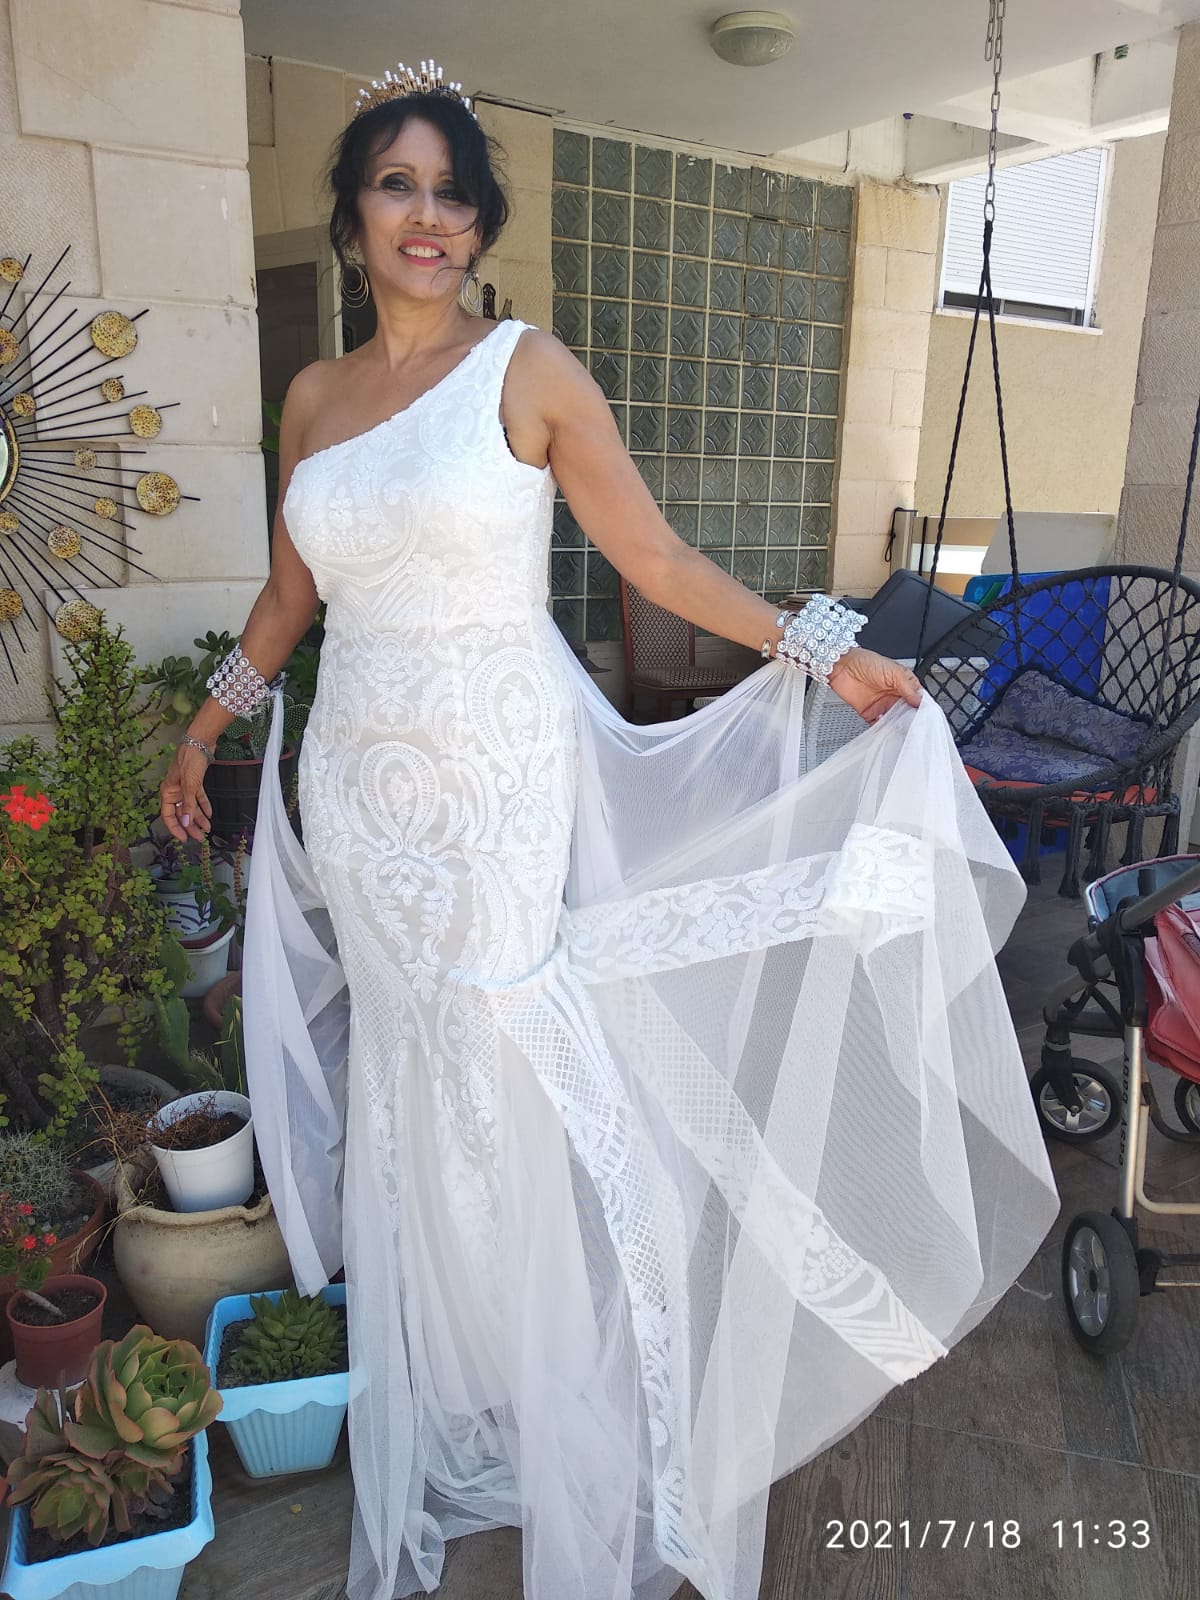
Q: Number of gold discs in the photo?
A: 13